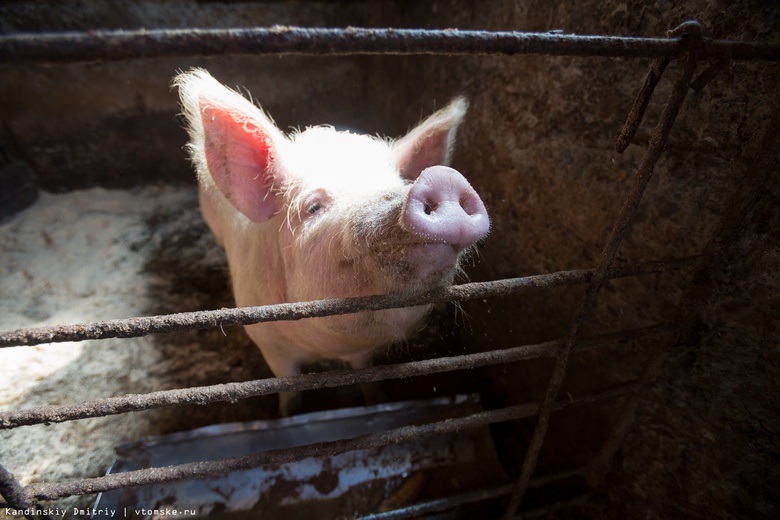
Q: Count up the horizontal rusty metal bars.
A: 5